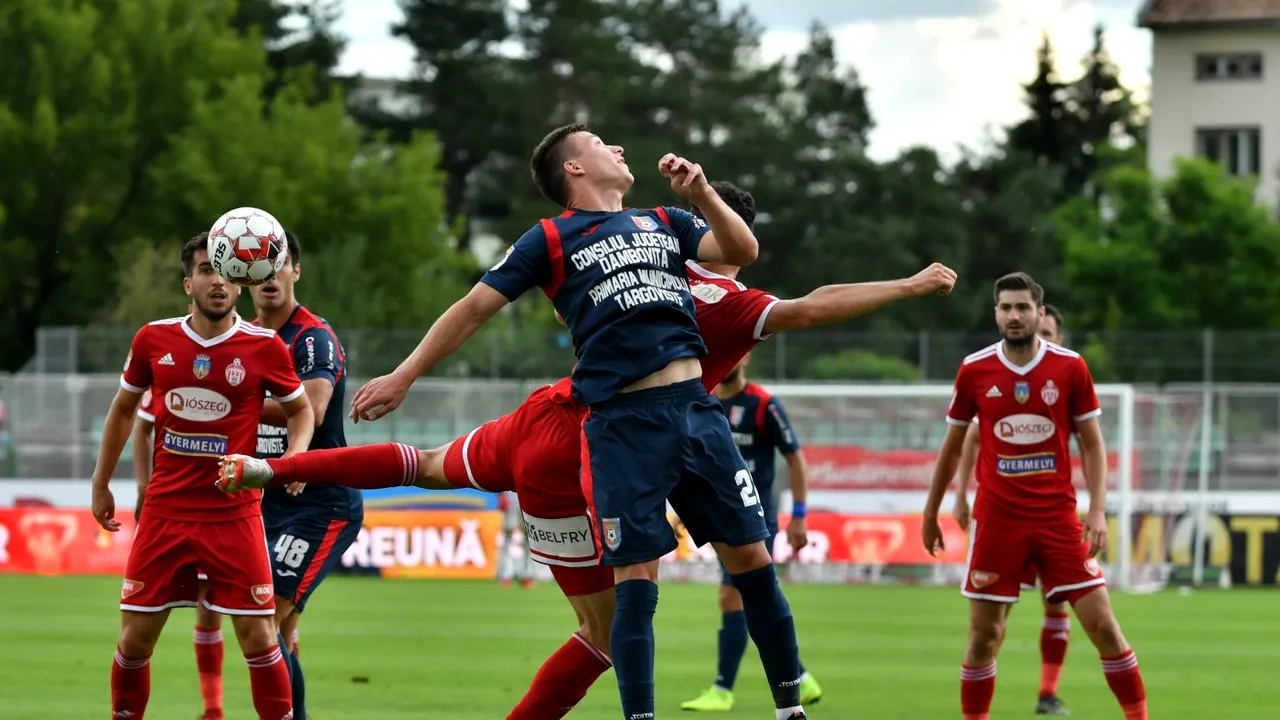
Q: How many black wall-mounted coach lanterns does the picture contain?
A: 0